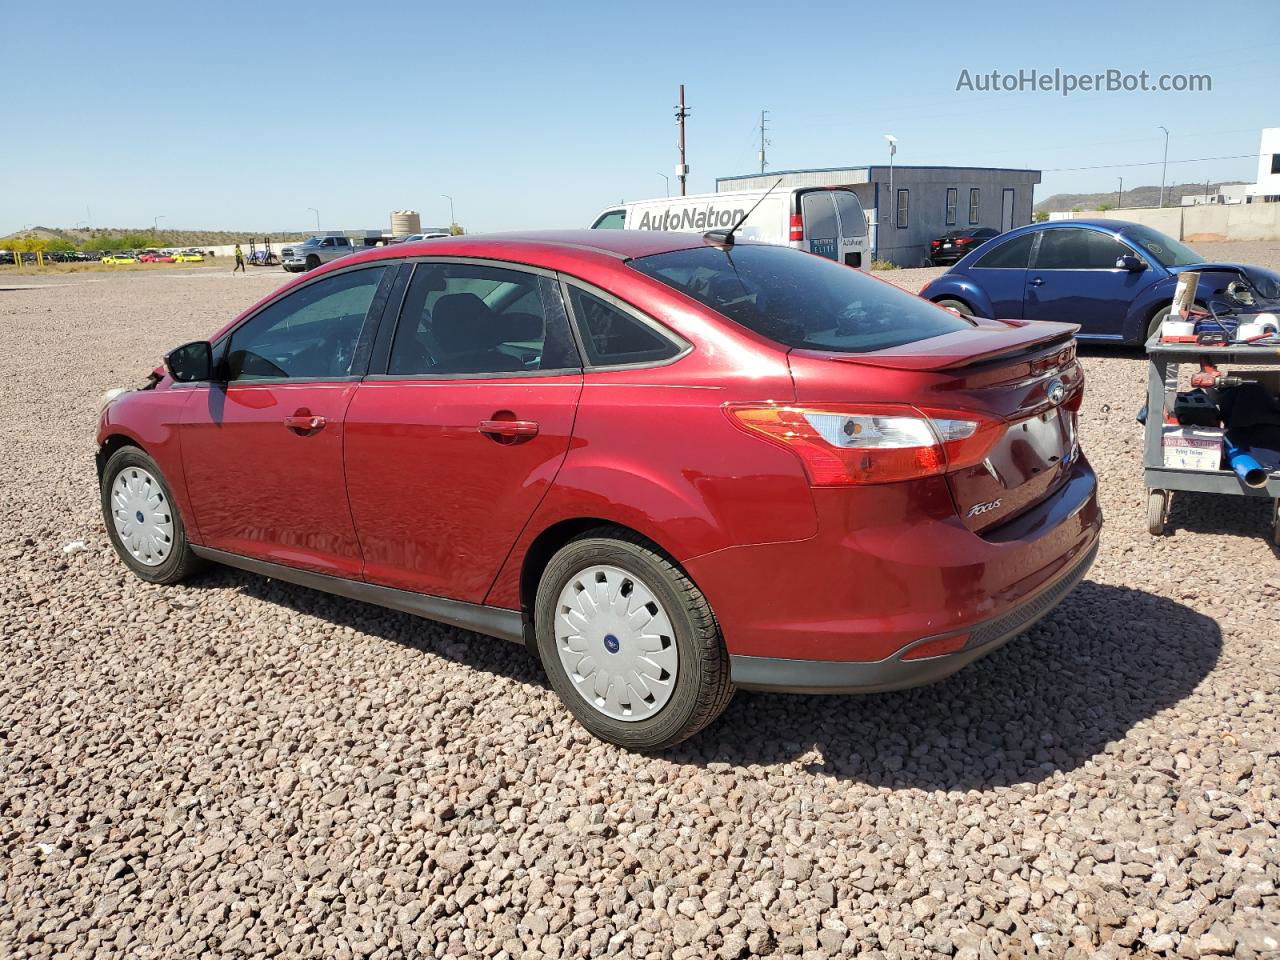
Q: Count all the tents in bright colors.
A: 0